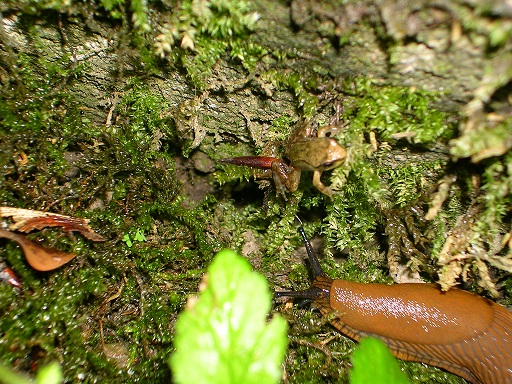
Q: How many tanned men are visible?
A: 0